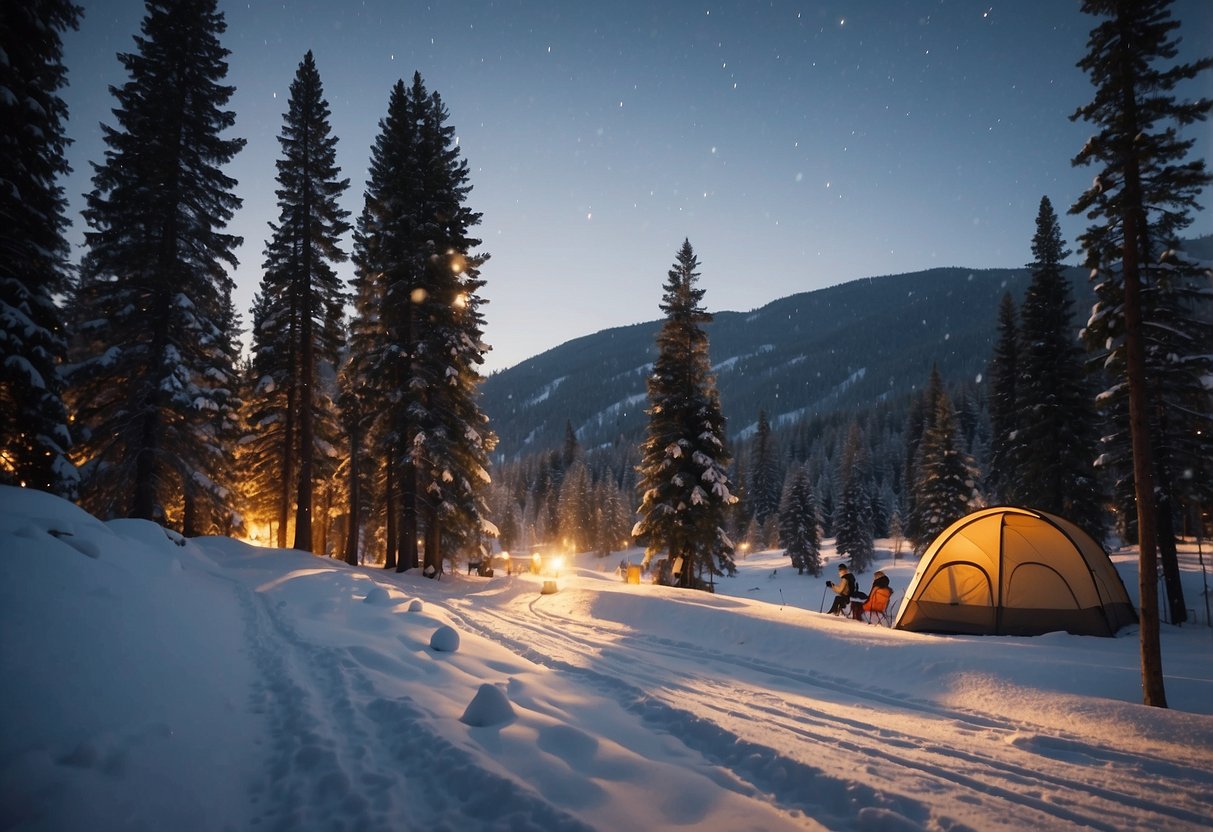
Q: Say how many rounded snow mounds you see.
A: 4